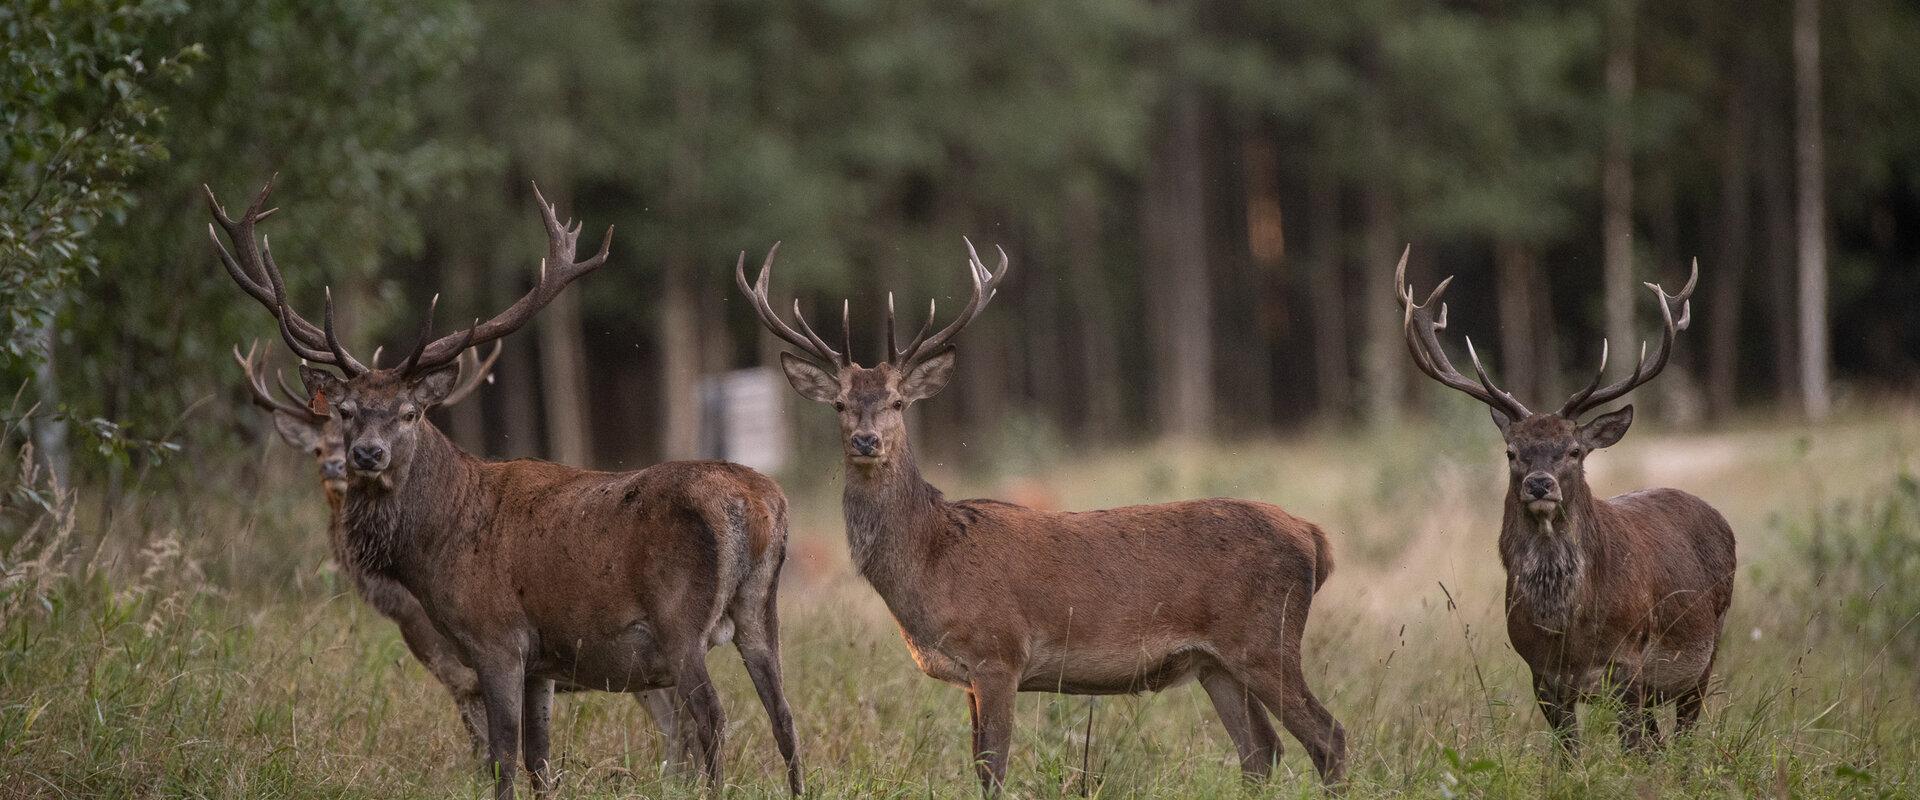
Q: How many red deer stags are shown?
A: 4